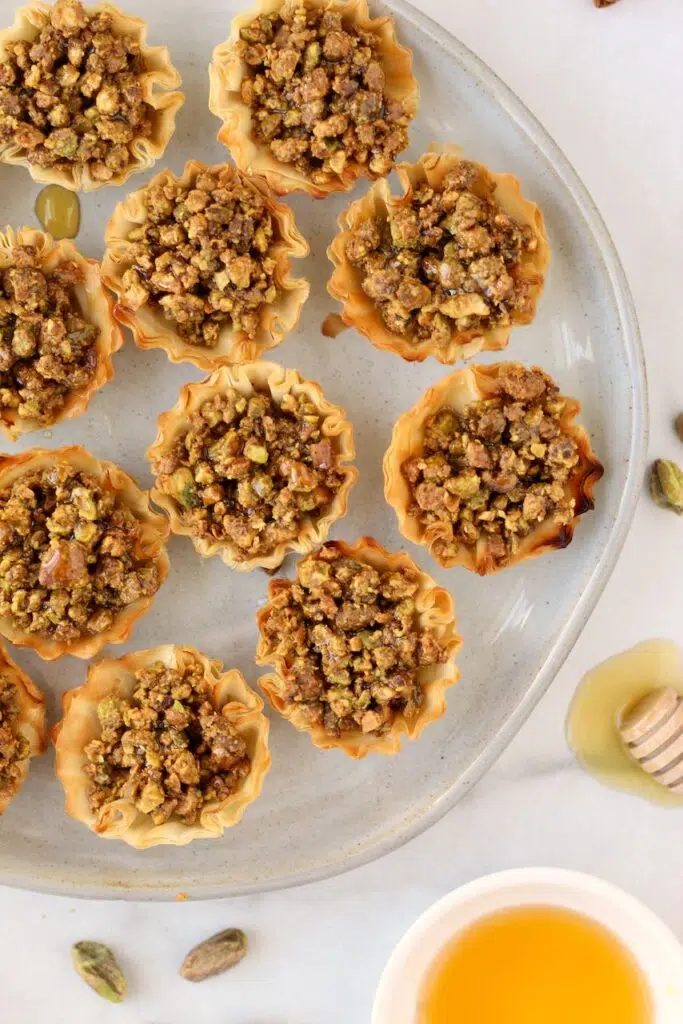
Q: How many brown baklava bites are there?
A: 11